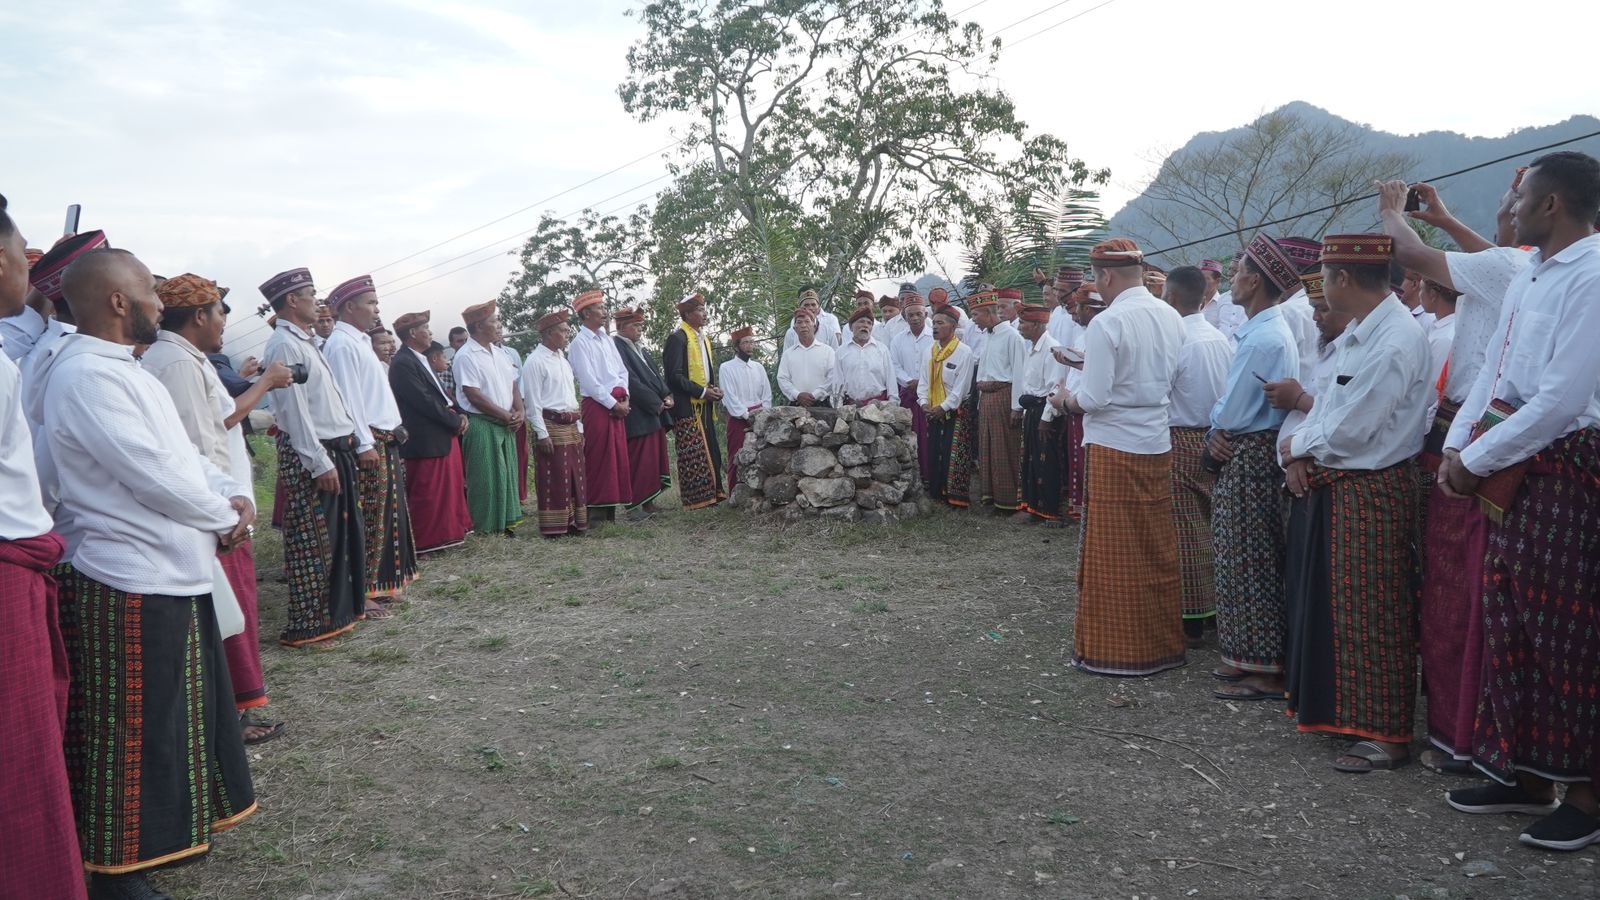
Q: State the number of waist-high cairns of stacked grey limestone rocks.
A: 1